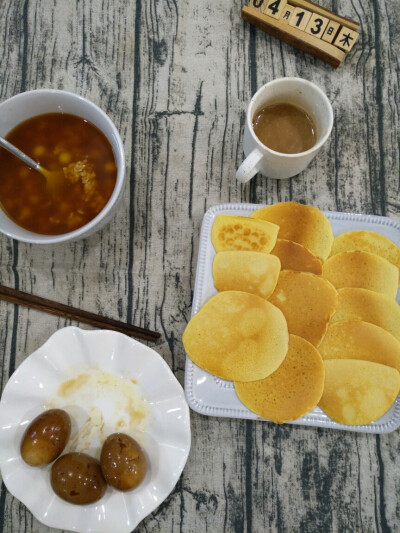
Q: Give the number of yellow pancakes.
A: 12